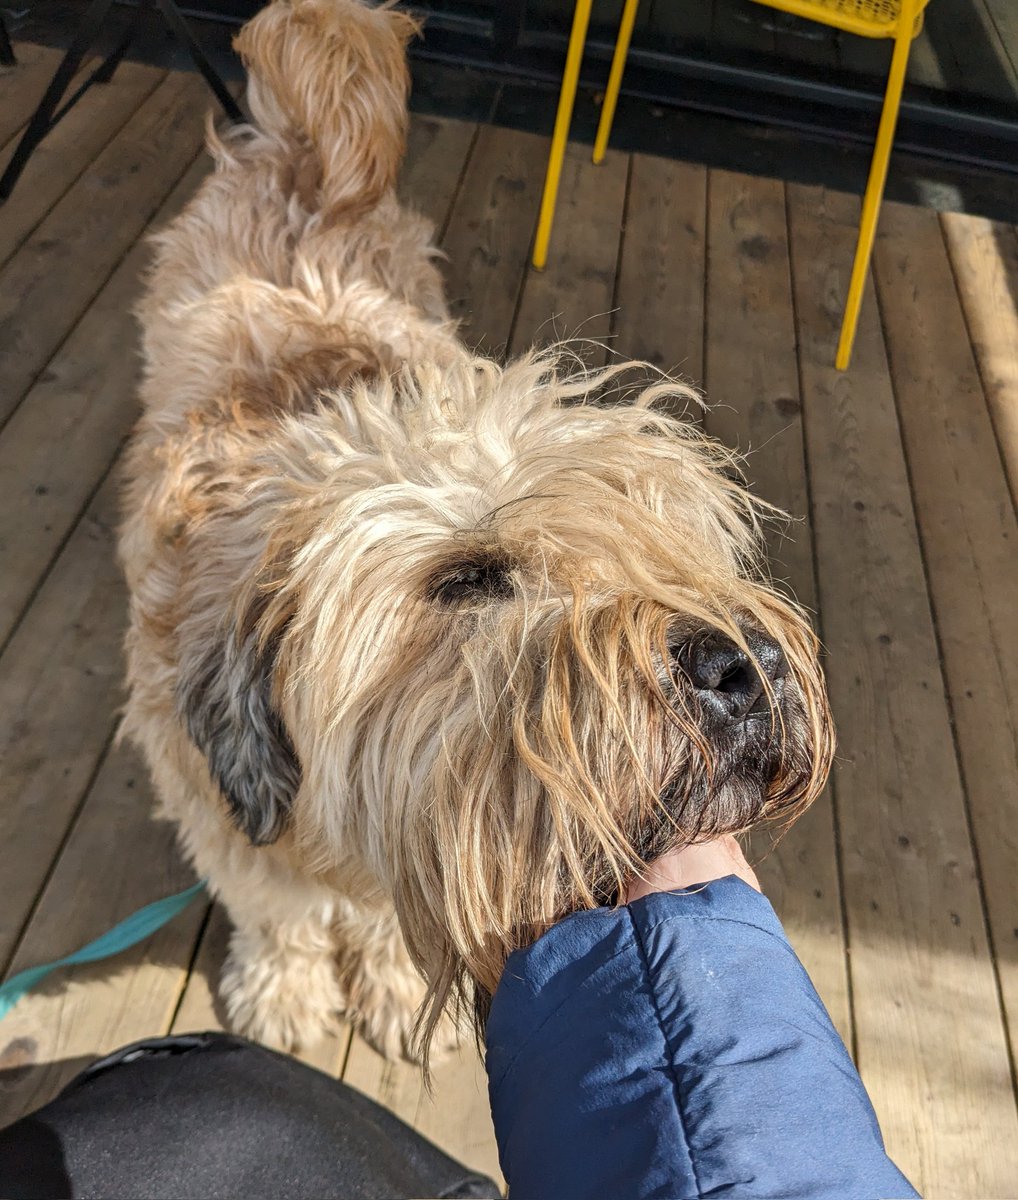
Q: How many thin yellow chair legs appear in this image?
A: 3